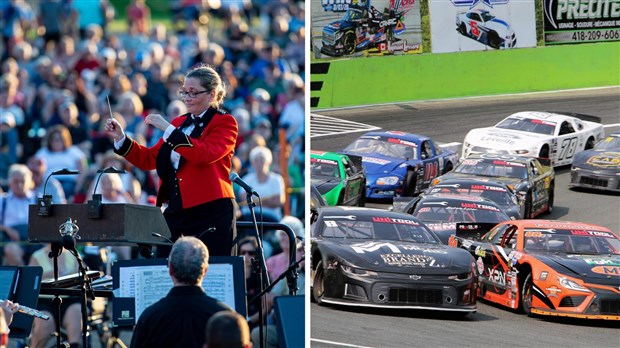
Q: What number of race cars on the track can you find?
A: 9